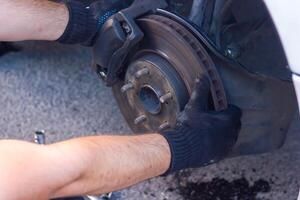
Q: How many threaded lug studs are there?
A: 5